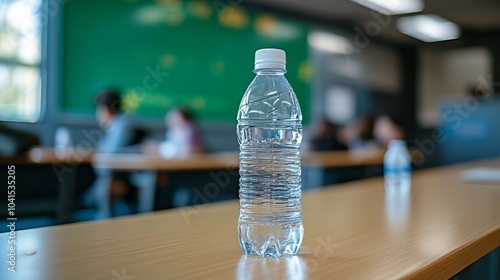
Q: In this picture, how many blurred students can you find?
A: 5